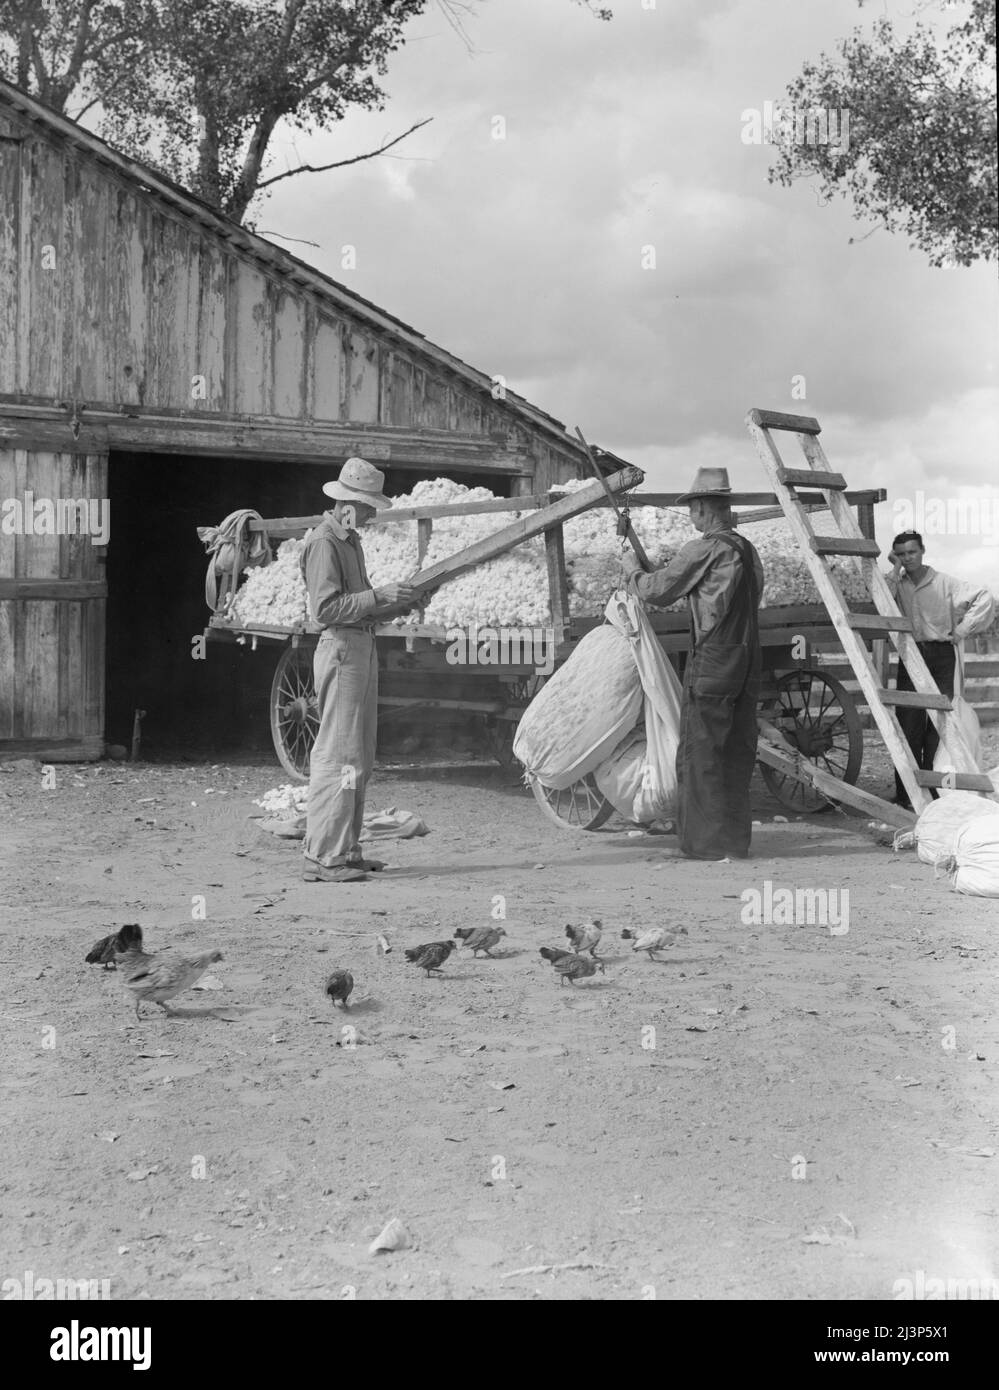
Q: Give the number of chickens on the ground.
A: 8